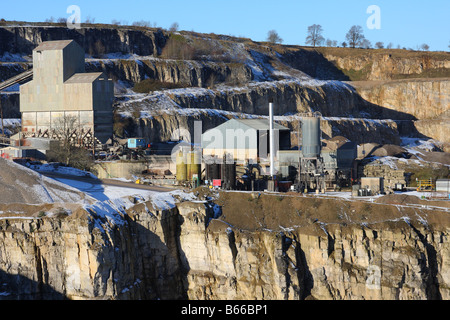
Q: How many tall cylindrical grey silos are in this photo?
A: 1